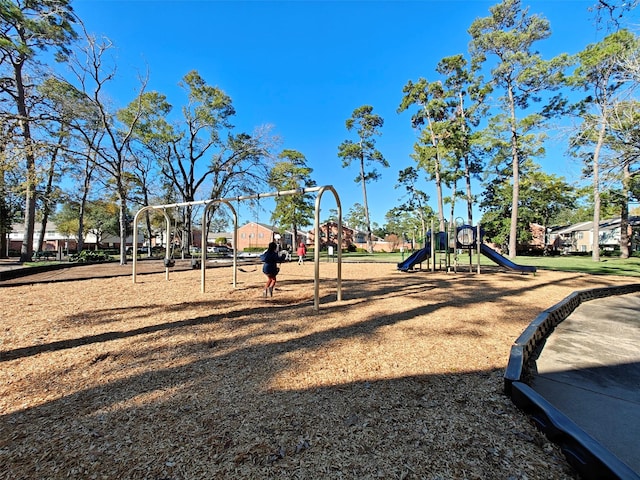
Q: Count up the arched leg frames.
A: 3